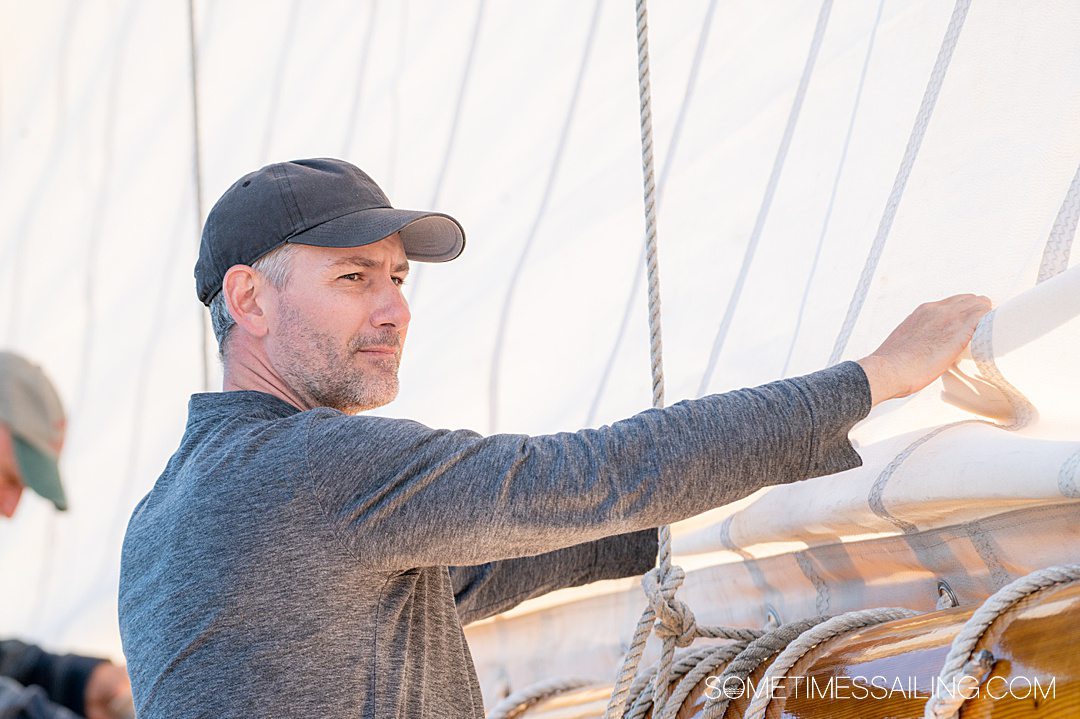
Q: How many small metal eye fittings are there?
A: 2